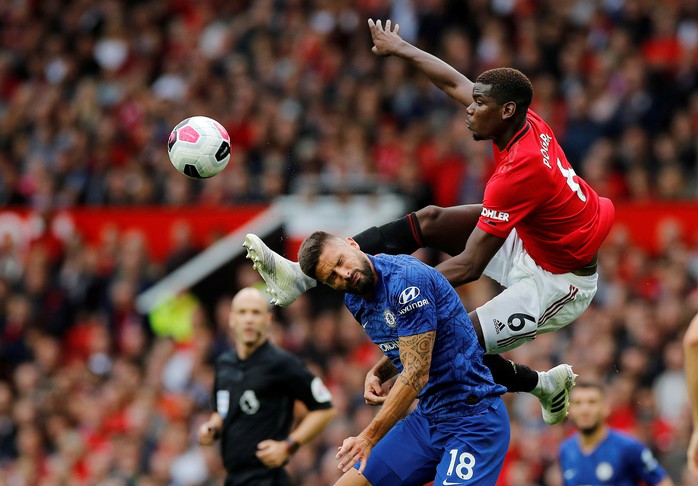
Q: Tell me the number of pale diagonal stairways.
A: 1